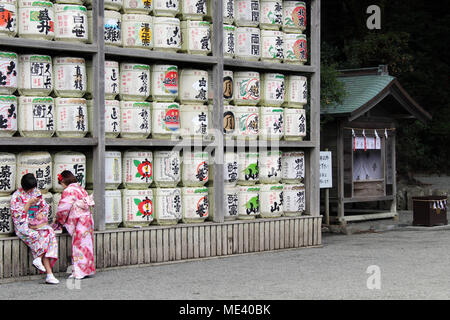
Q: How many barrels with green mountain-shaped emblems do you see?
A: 2